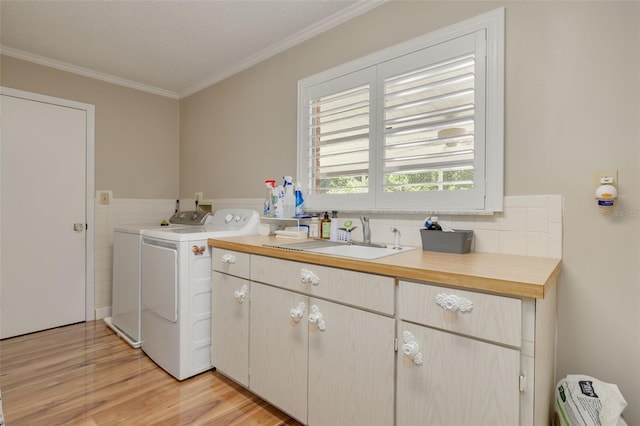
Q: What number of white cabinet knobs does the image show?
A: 7